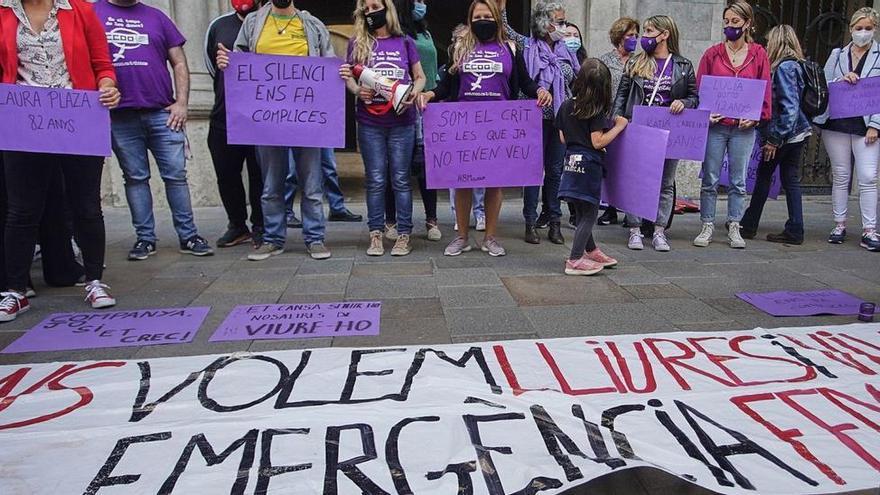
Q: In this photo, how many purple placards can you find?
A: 11